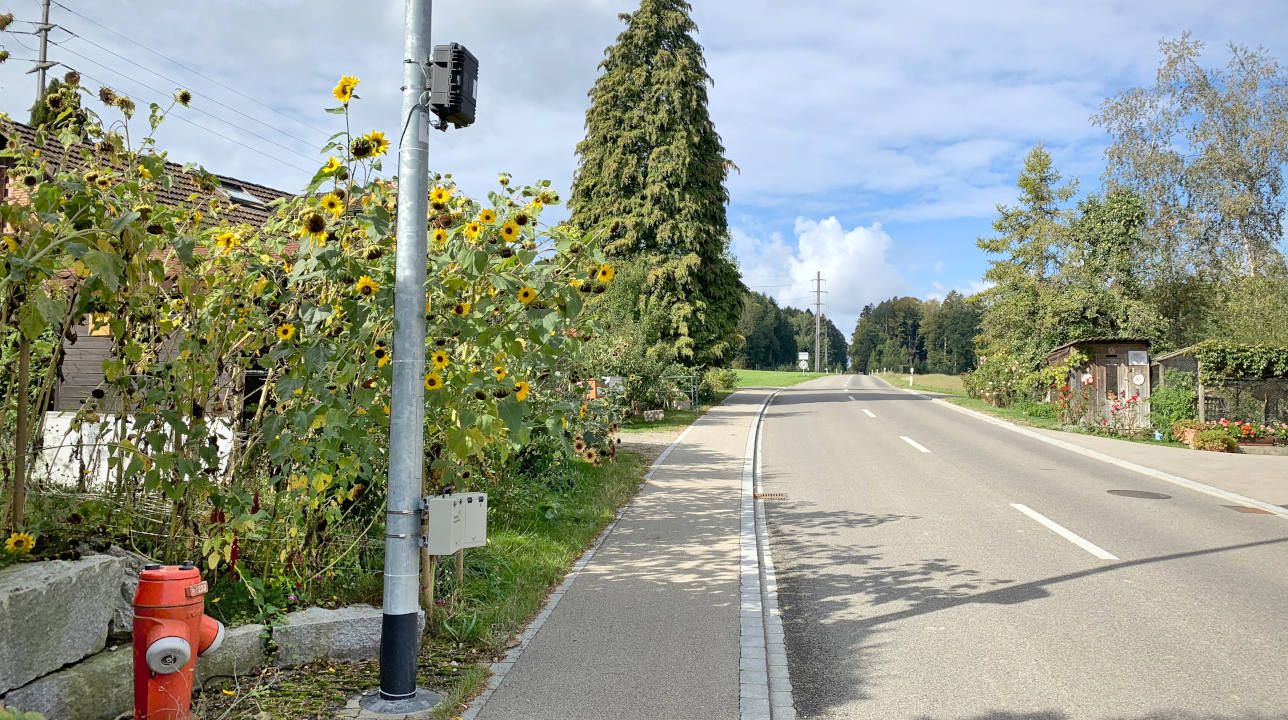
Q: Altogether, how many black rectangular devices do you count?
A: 1